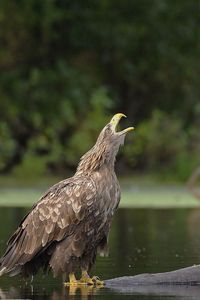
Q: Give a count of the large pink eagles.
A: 0